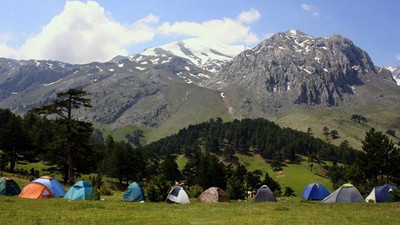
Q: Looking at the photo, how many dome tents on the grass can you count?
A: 10